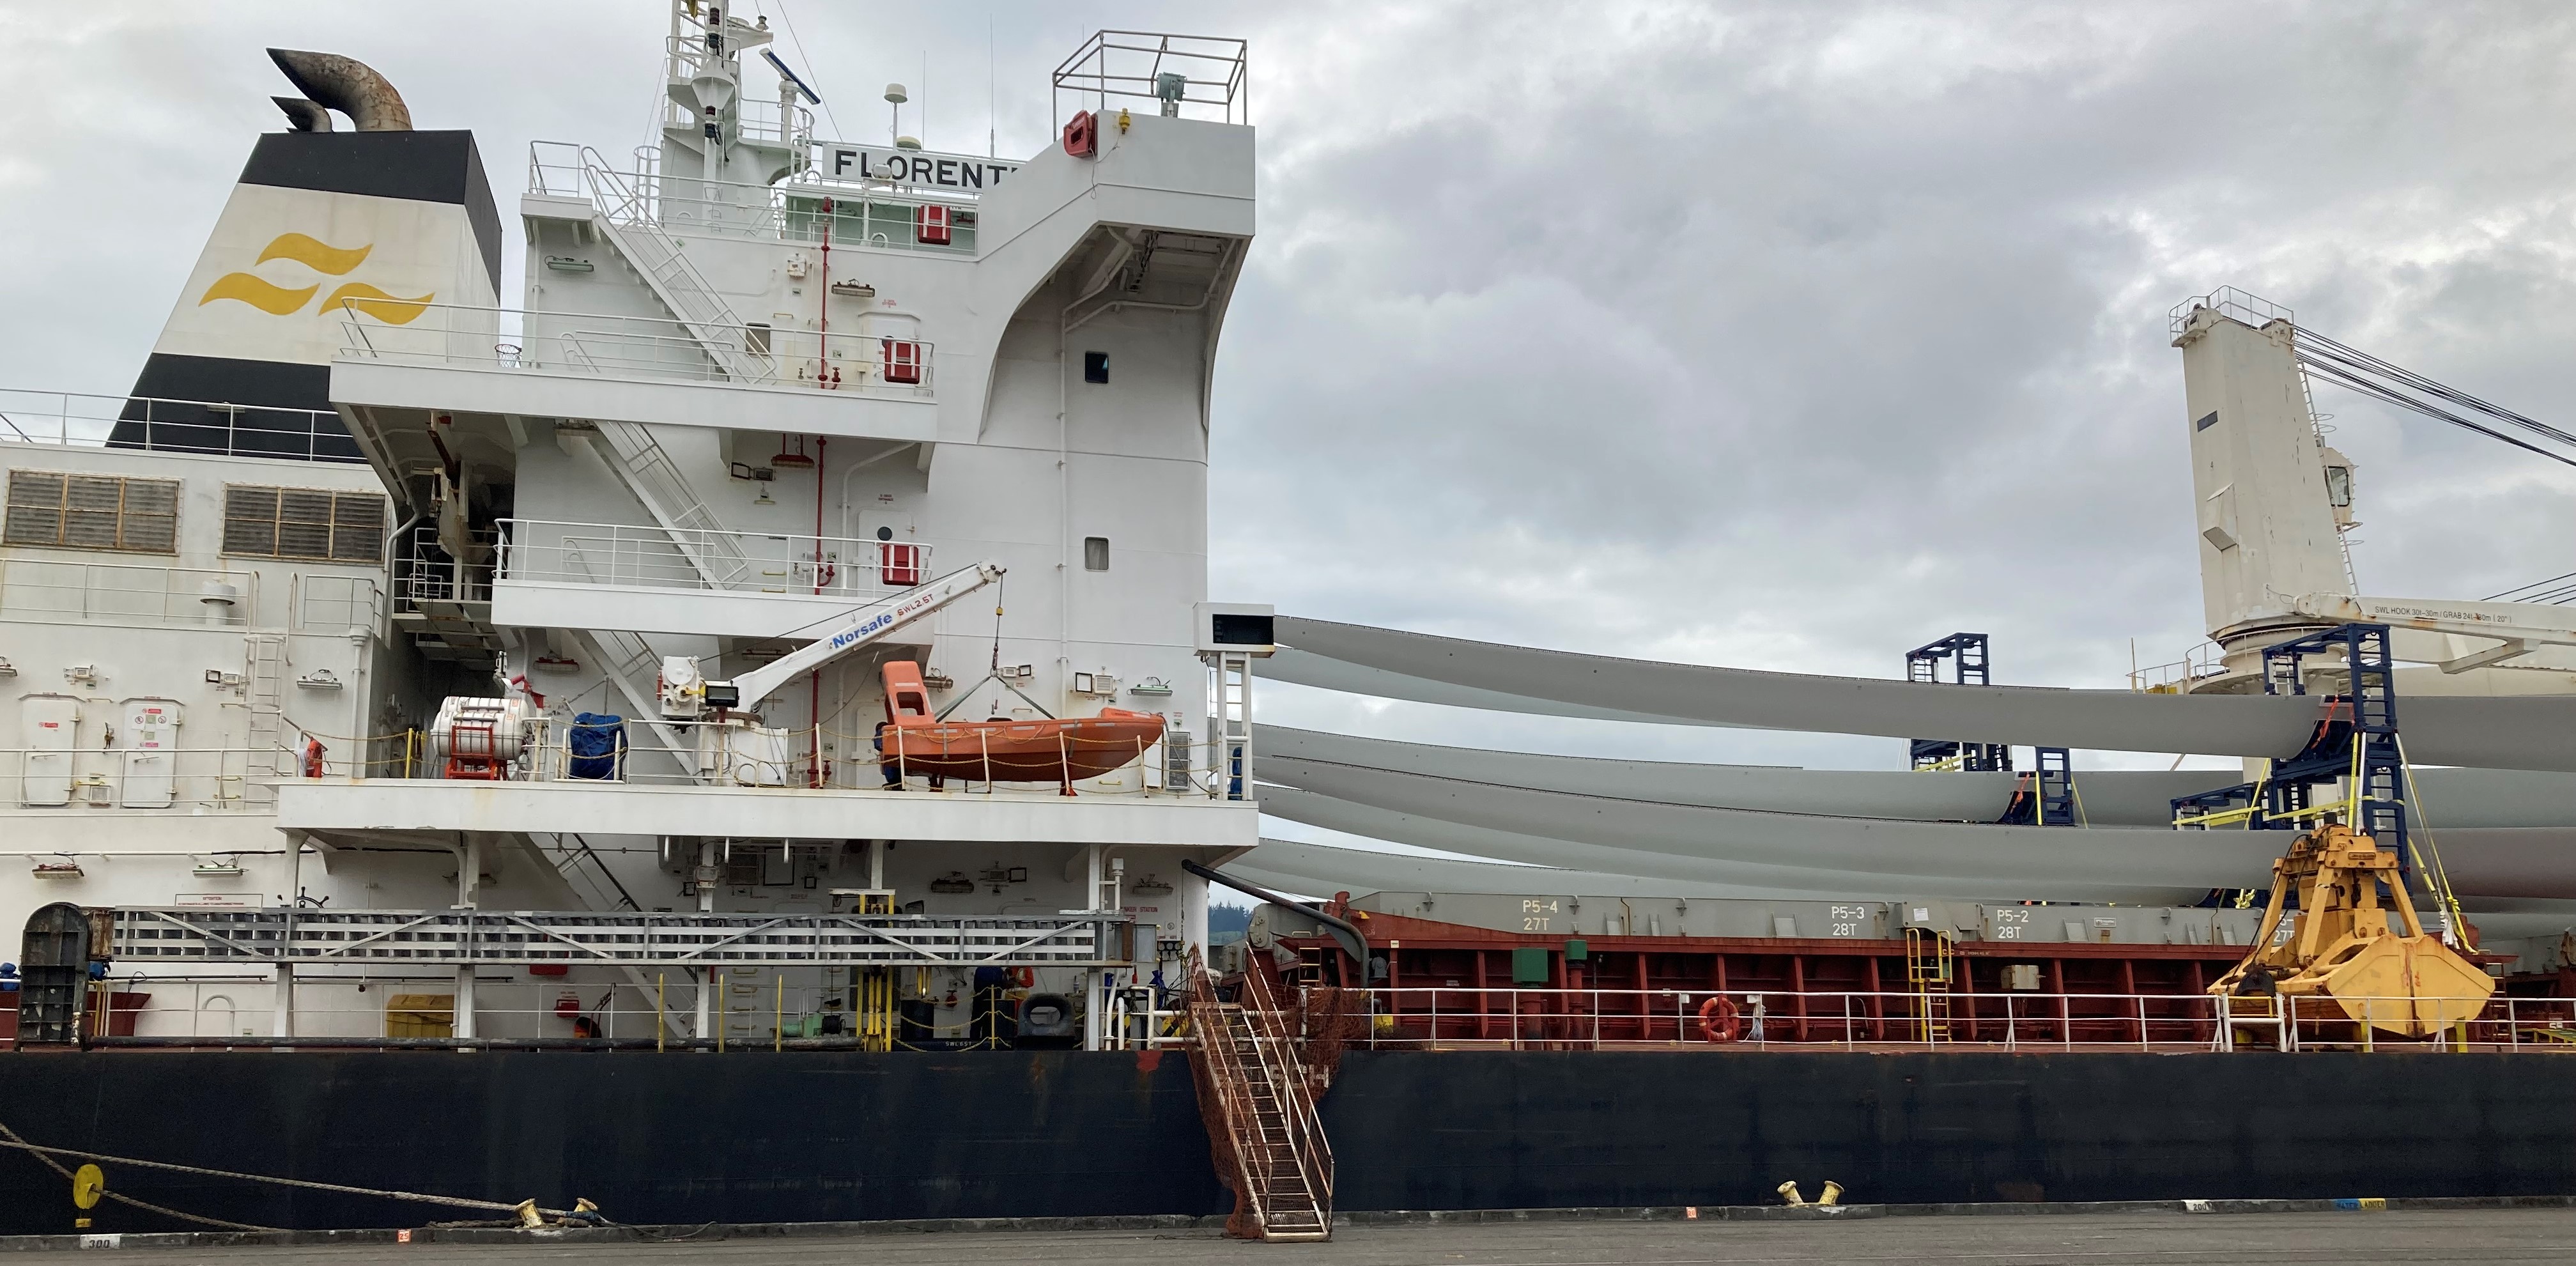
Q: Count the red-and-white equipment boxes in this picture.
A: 3